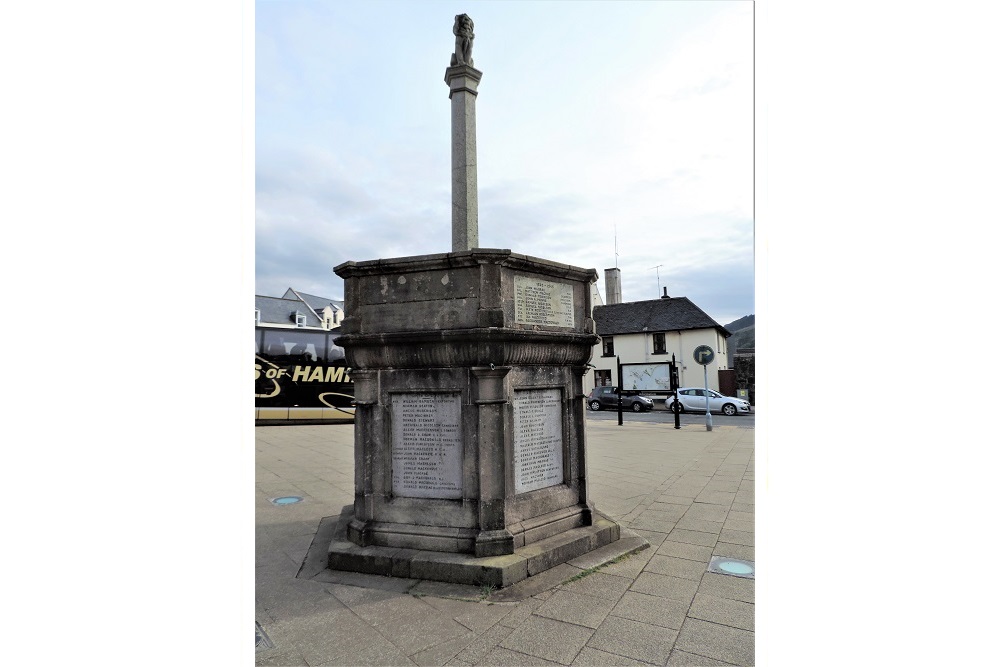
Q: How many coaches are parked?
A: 1